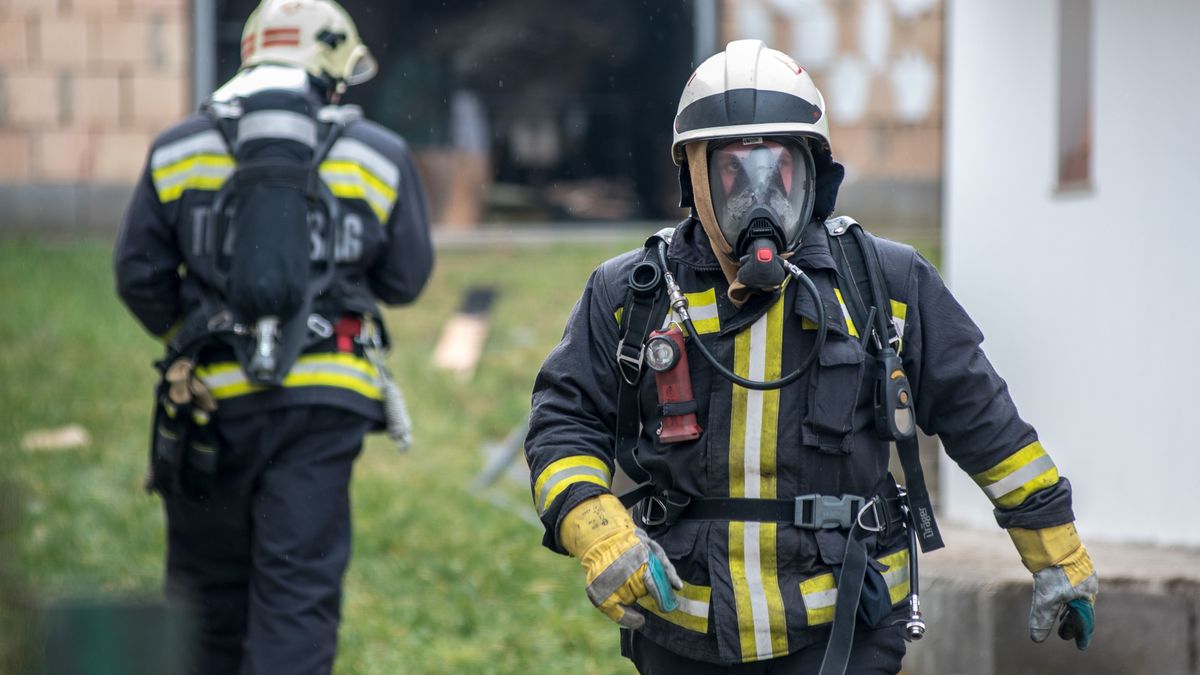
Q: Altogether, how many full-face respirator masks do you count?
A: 1